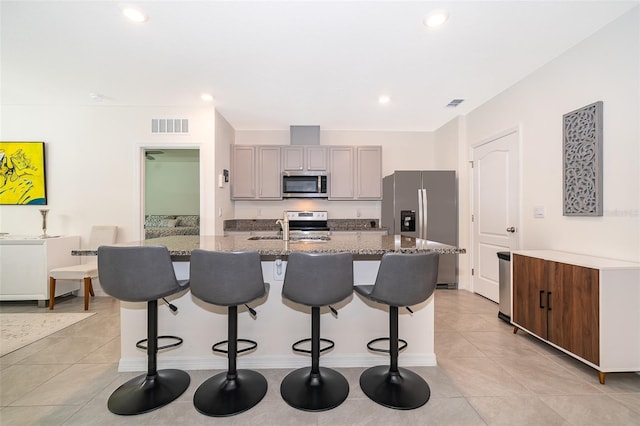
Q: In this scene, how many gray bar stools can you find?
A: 4